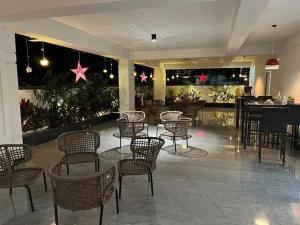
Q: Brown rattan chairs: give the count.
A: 8